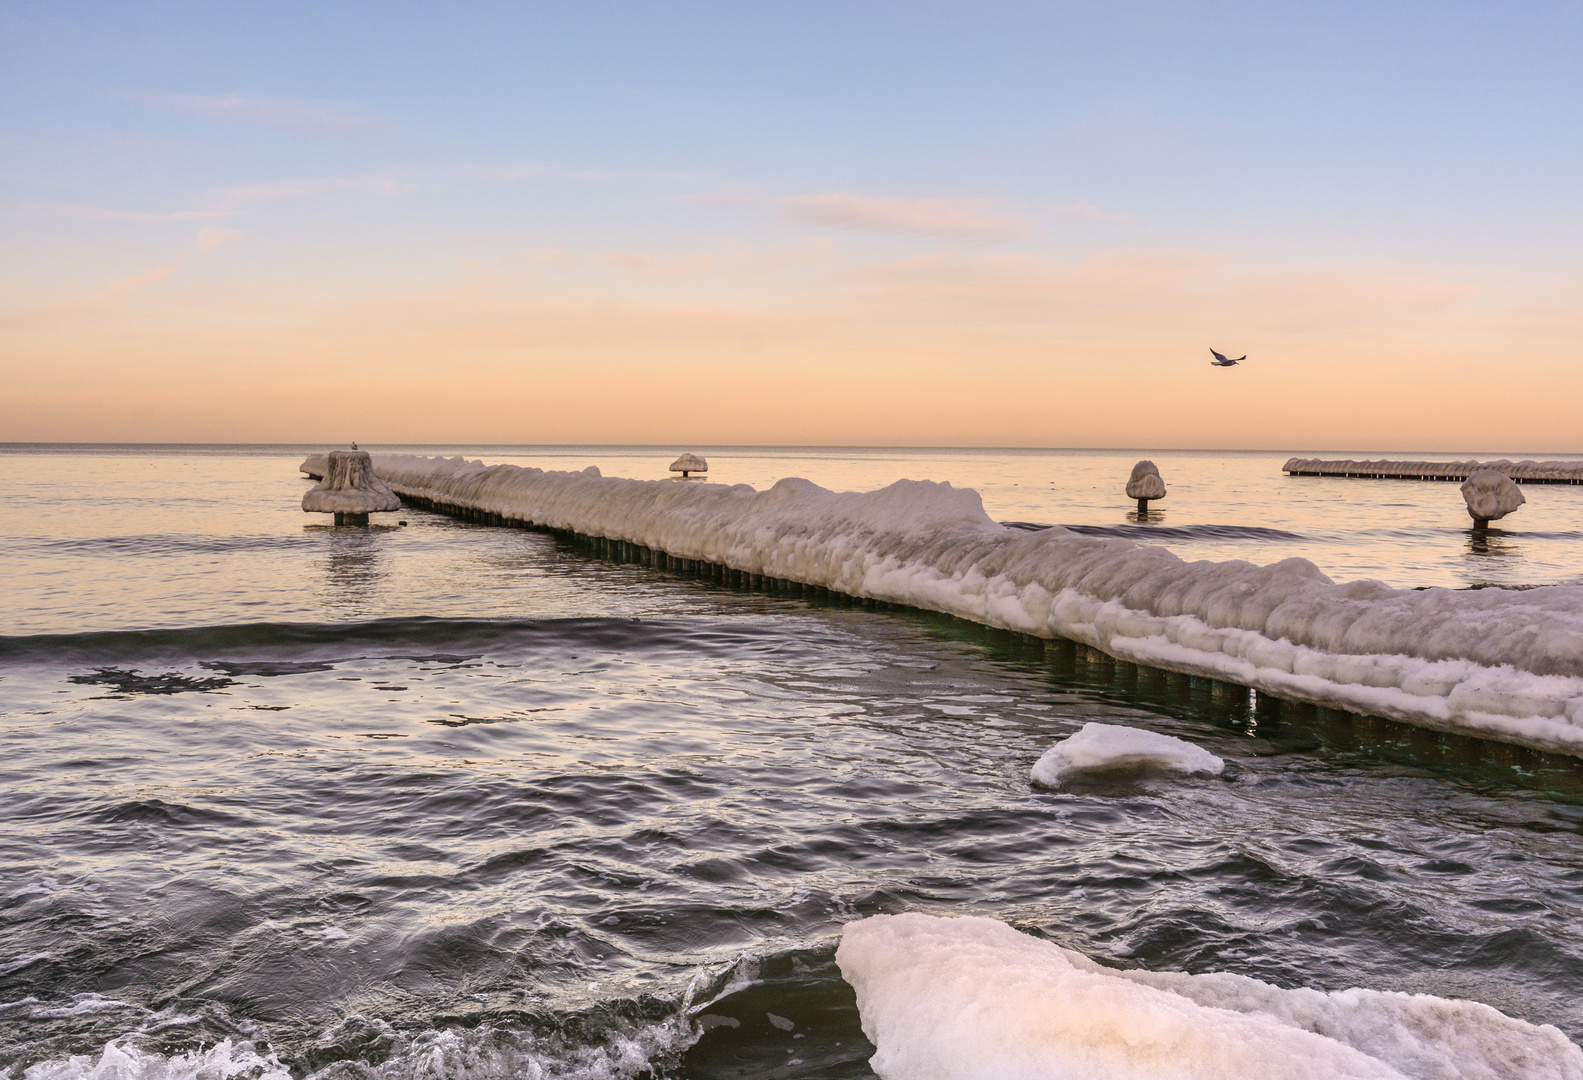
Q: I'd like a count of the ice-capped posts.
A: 4